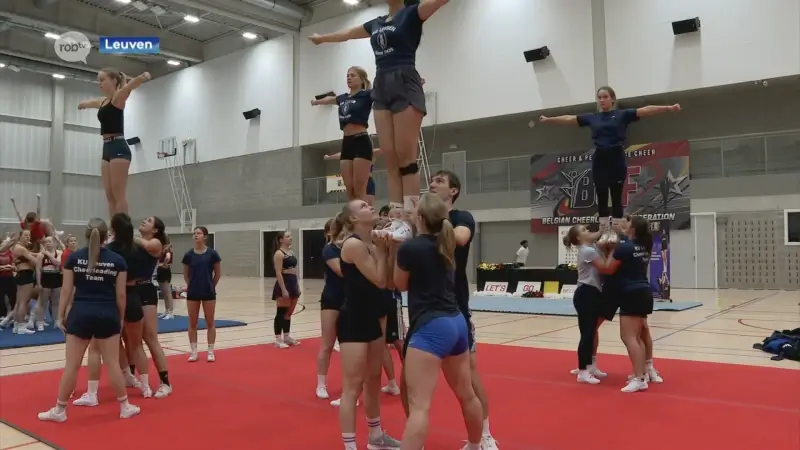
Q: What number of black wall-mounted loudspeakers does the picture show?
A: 5